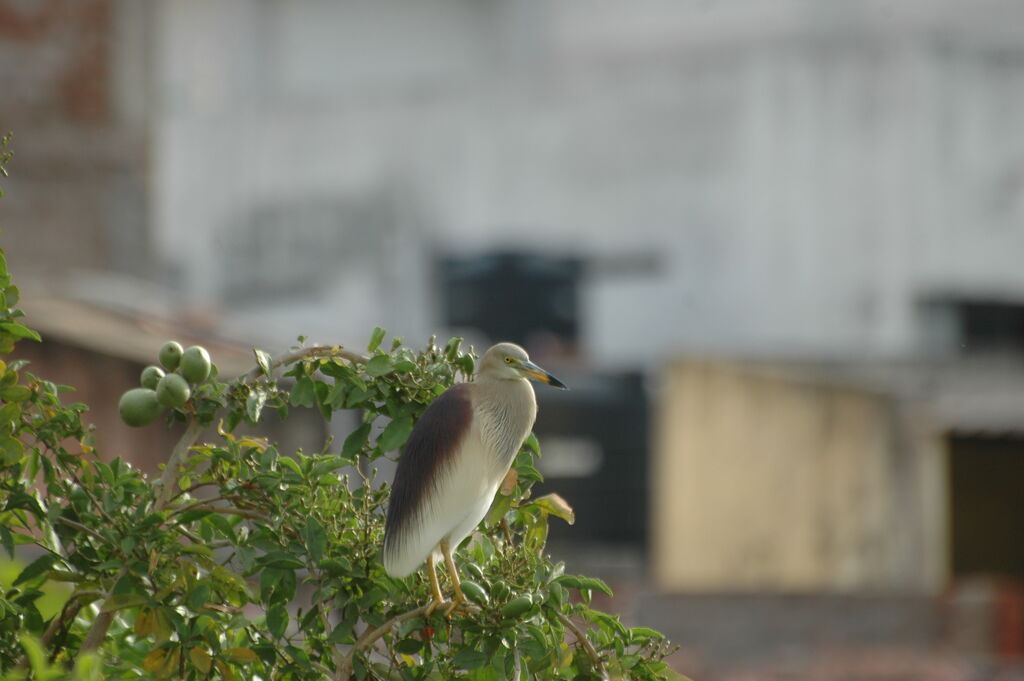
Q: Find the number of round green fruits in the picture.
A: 5